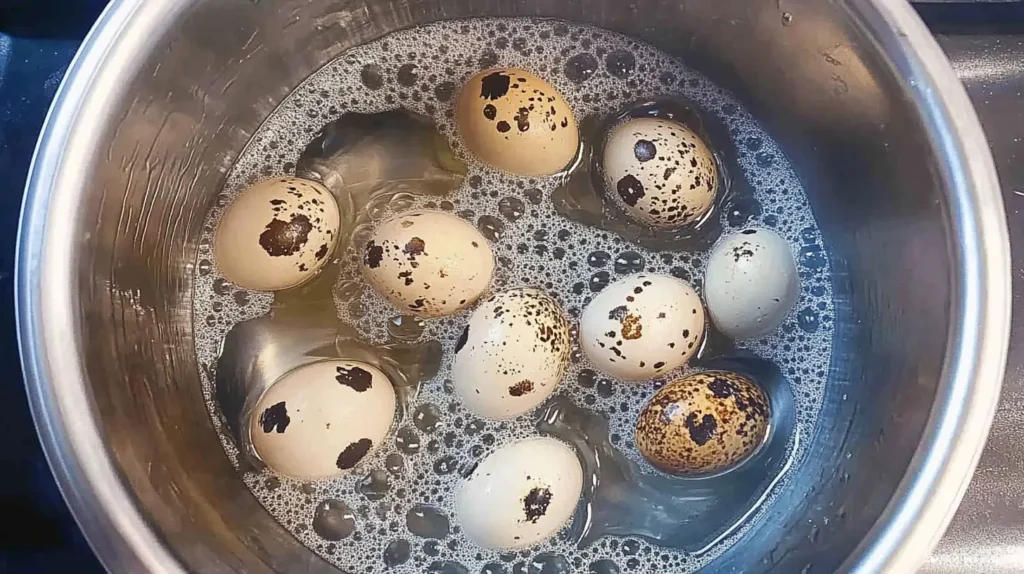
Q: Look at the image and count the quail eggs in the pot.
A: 10